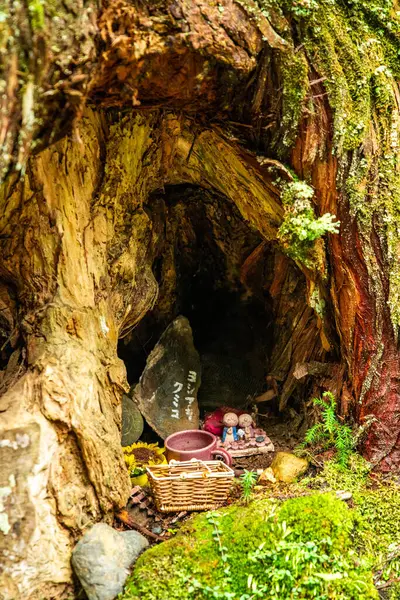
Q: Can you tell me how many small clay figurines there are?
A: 2